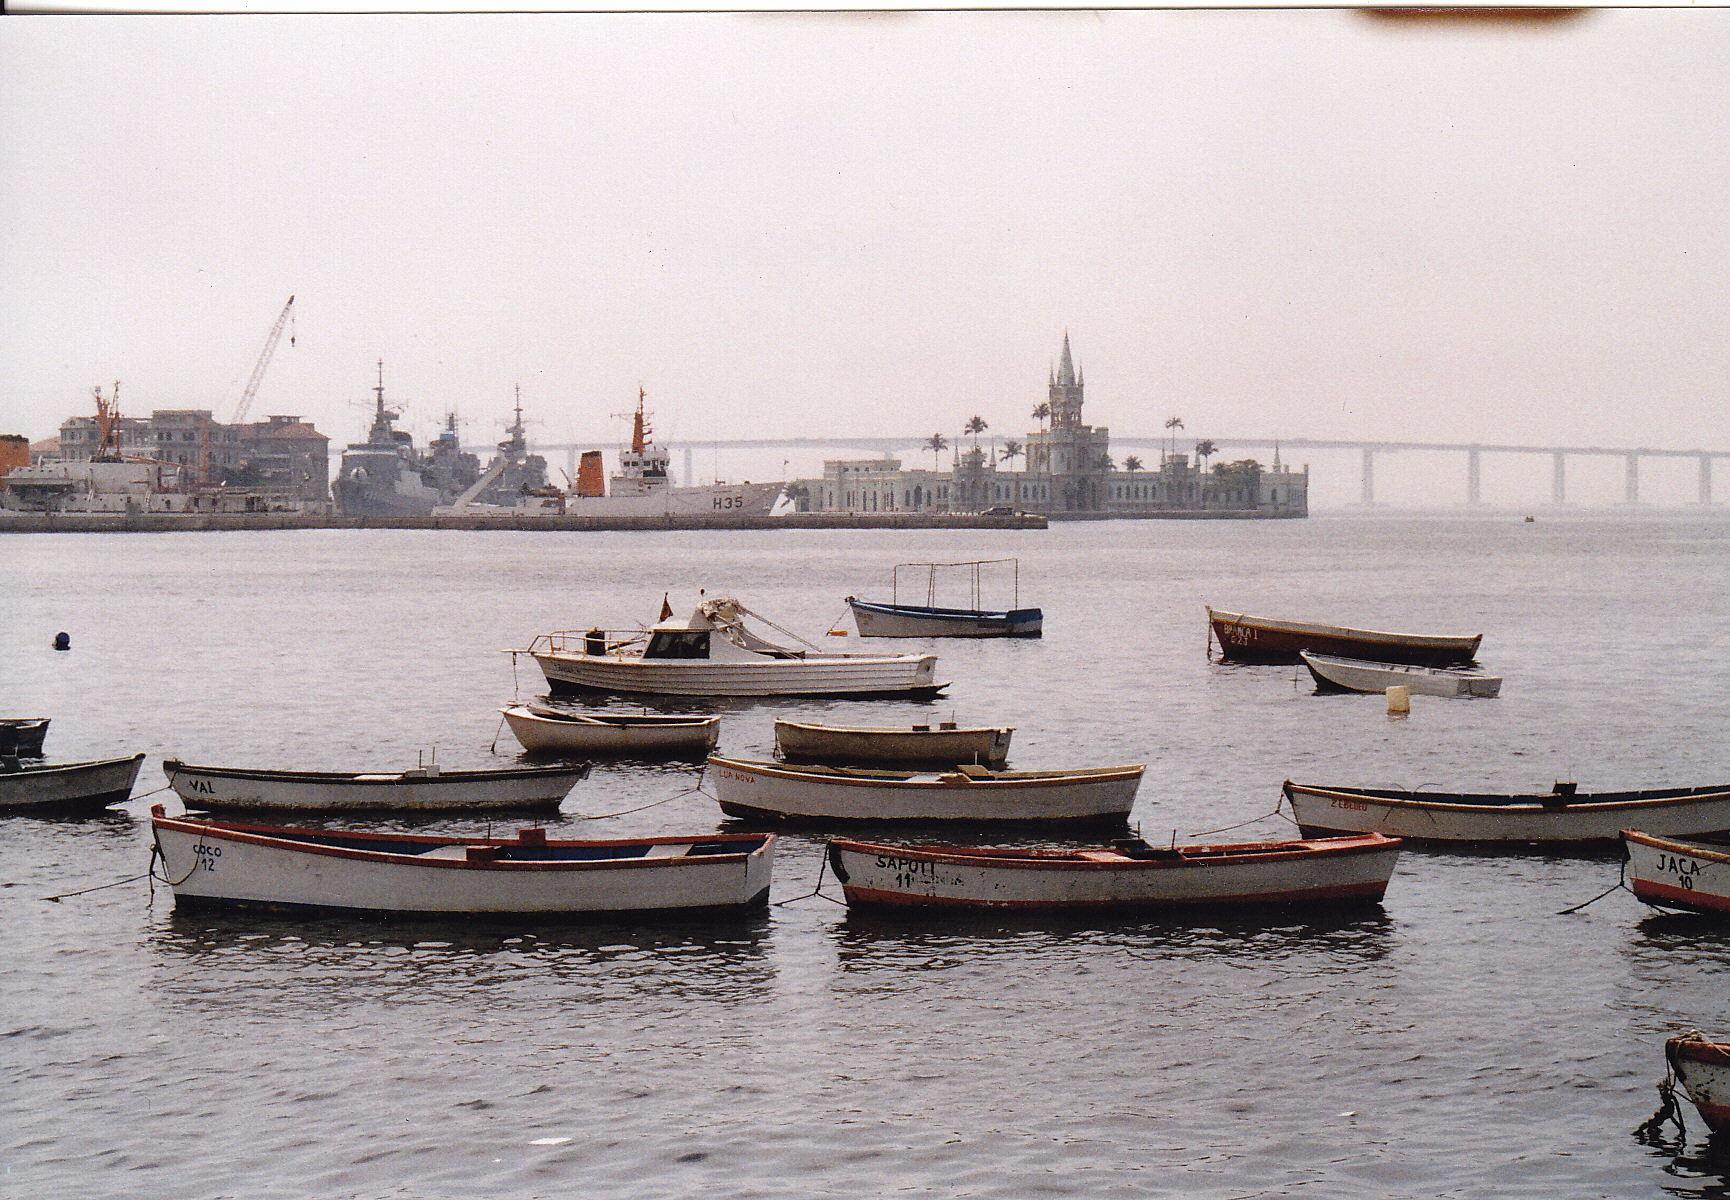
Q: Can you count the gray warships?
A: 3